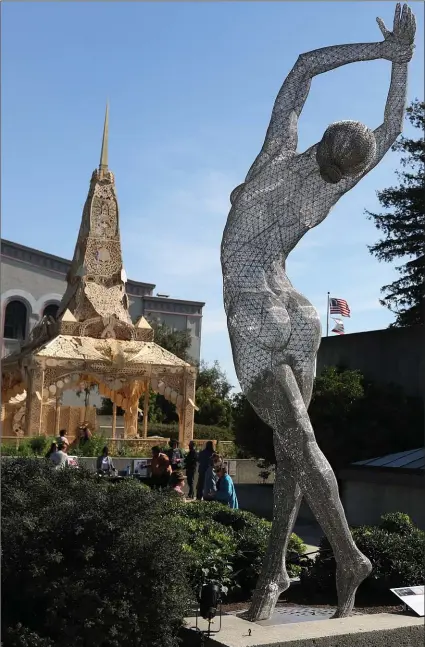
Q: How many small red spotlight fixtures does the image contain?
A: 0